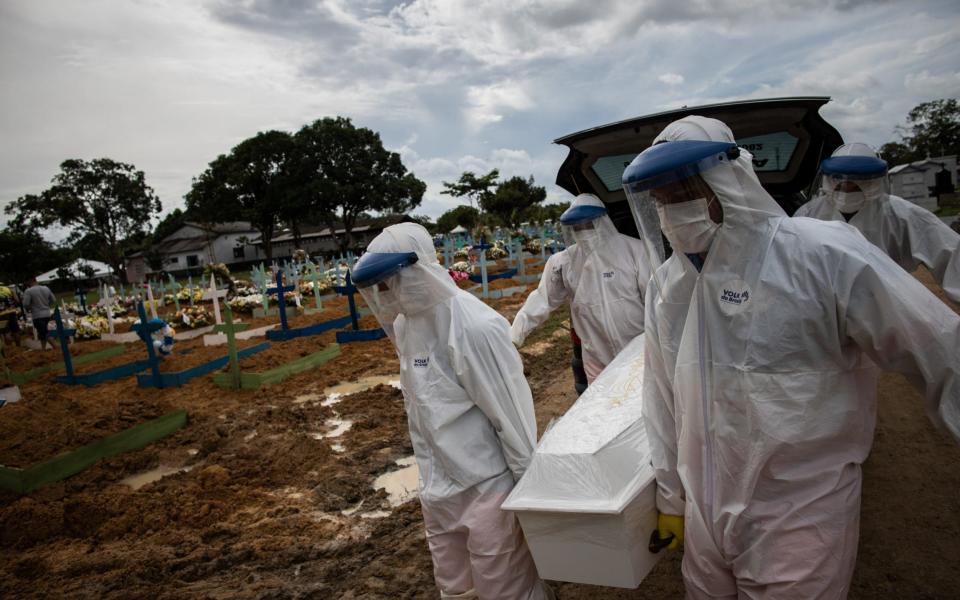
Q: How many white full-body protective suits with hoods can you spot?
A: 4